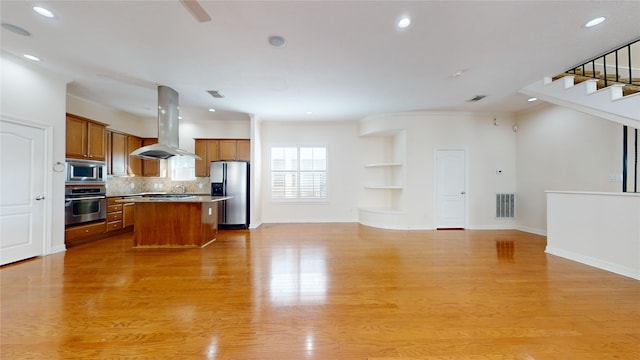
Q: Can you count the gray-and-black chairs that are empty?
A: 0